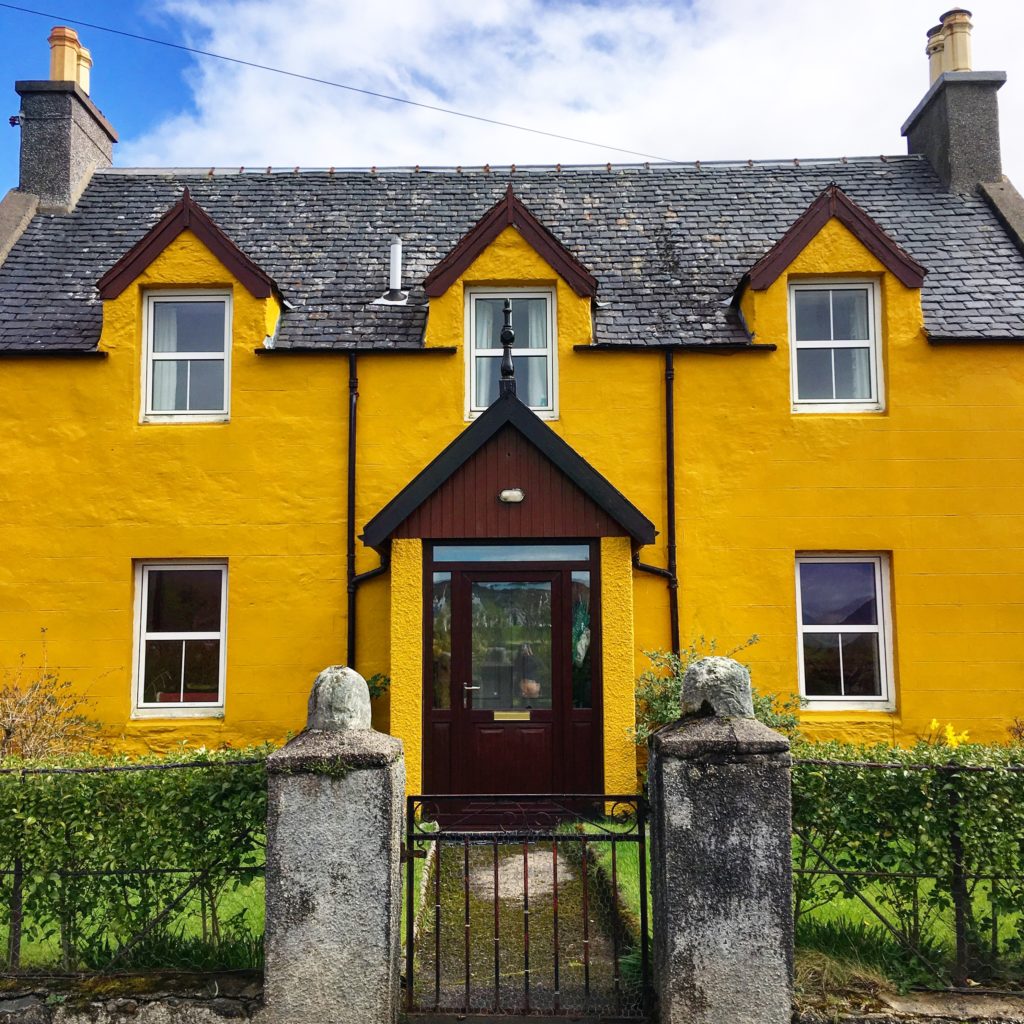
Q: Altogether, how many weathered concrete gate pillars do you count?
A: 2